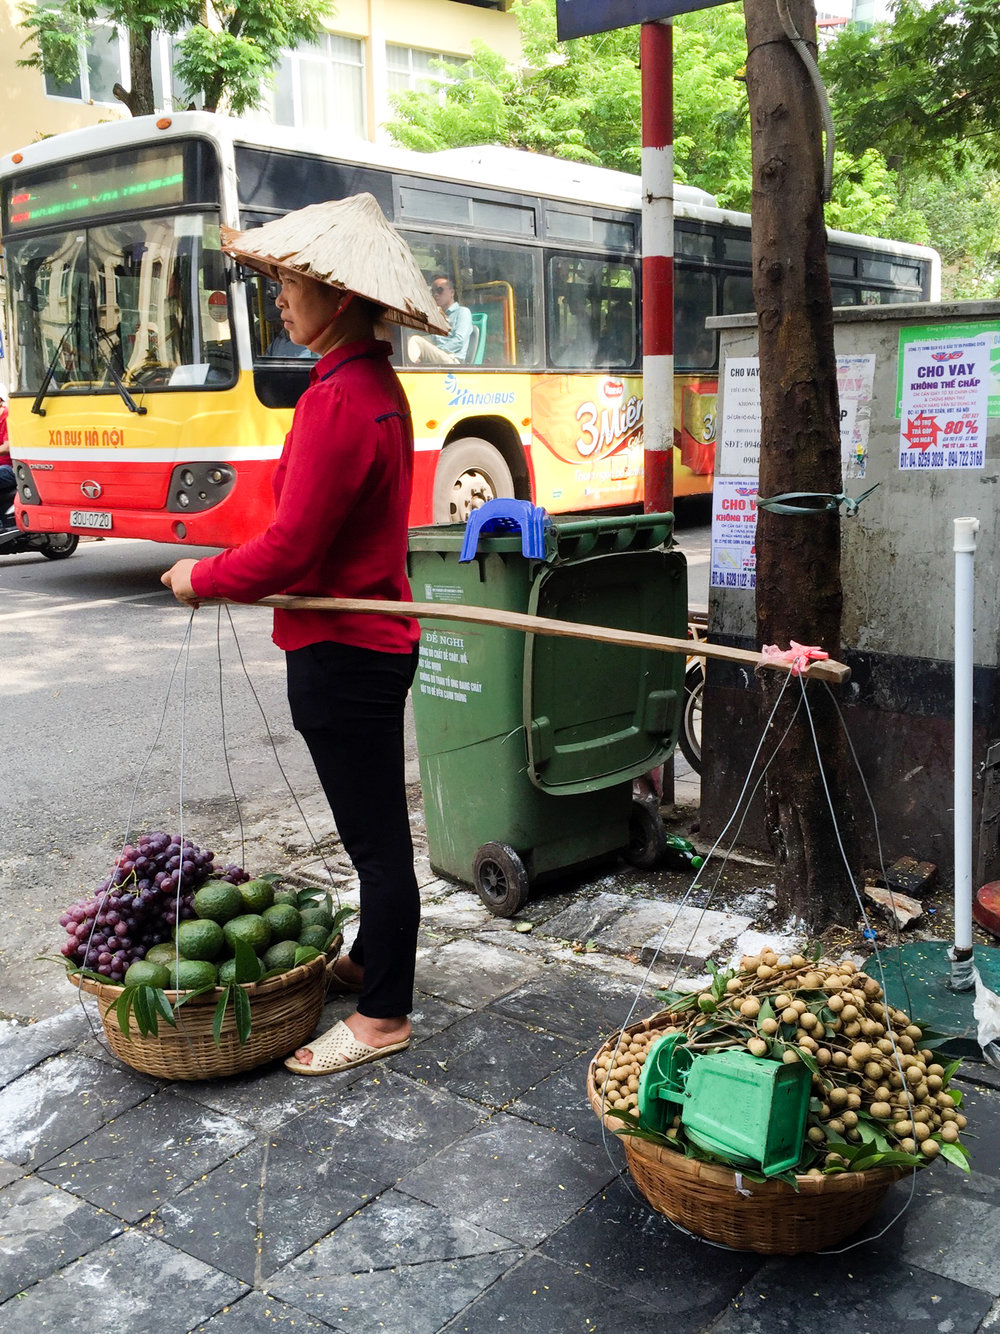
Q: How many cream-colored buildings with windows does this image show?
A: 1